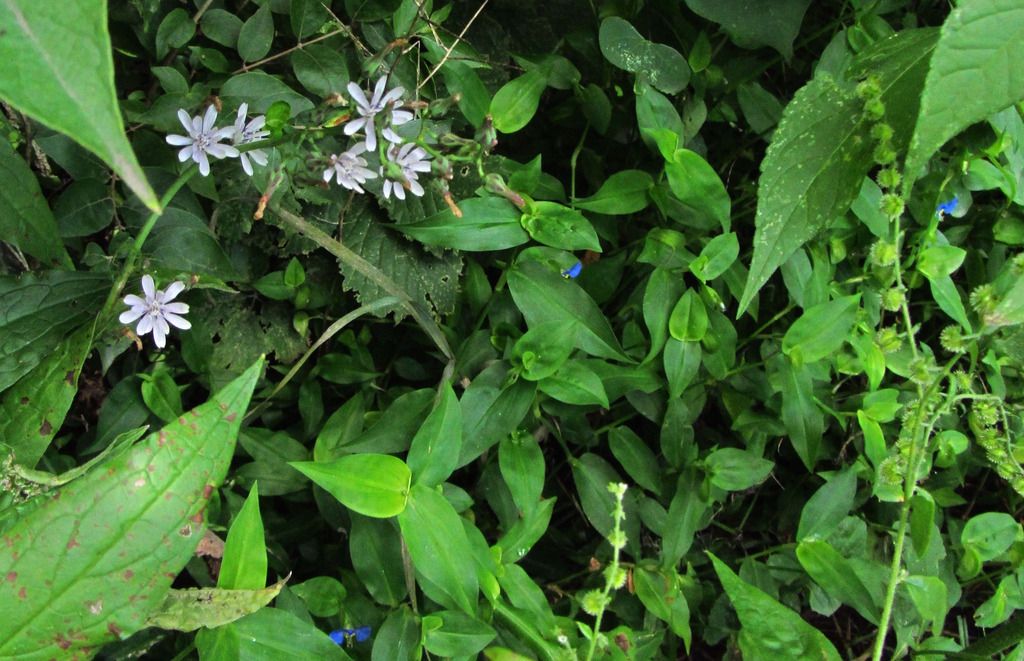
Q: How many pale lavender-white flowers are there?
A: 6